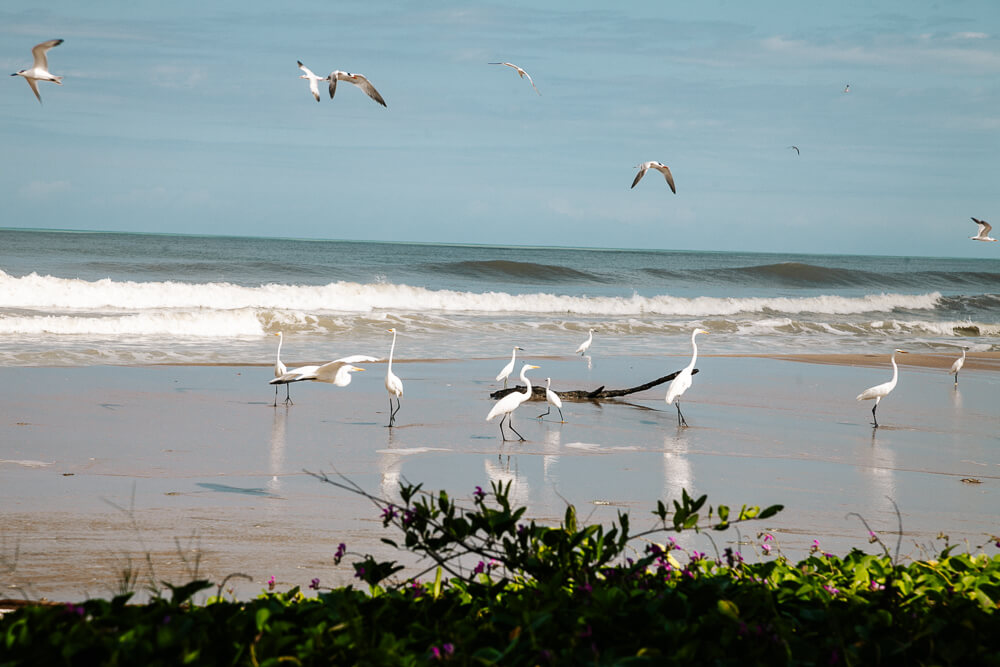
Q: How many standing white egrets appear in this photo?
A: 9